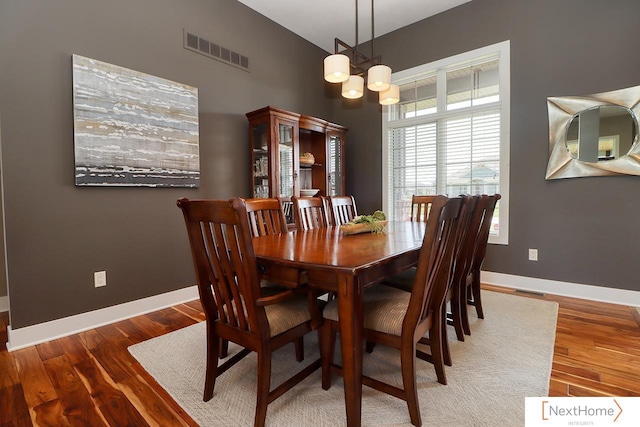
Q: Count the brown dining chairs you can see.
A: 8